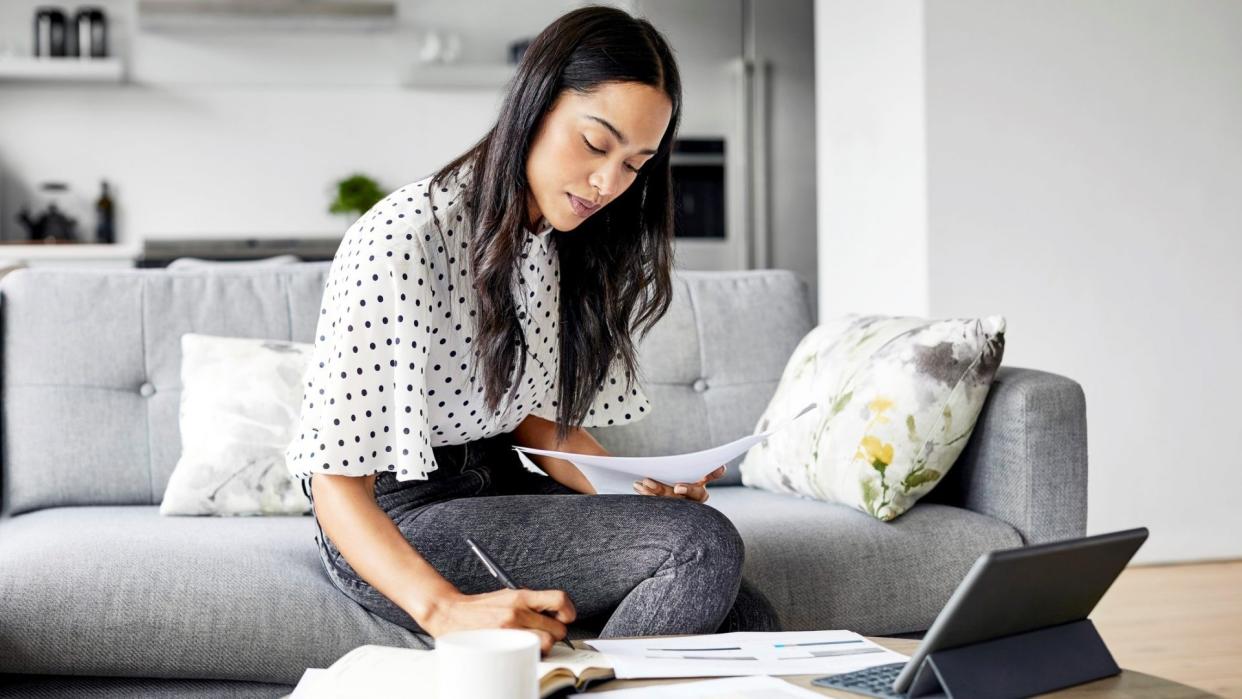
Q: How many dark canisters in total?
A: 2